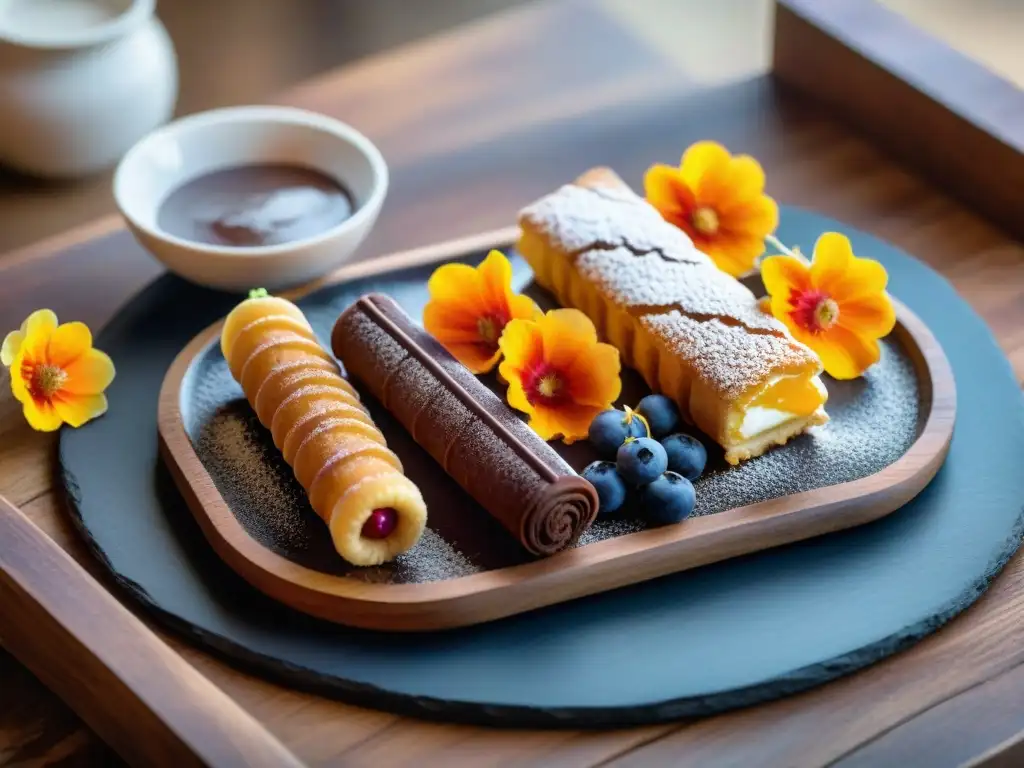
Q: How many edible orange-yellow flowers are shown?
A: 5